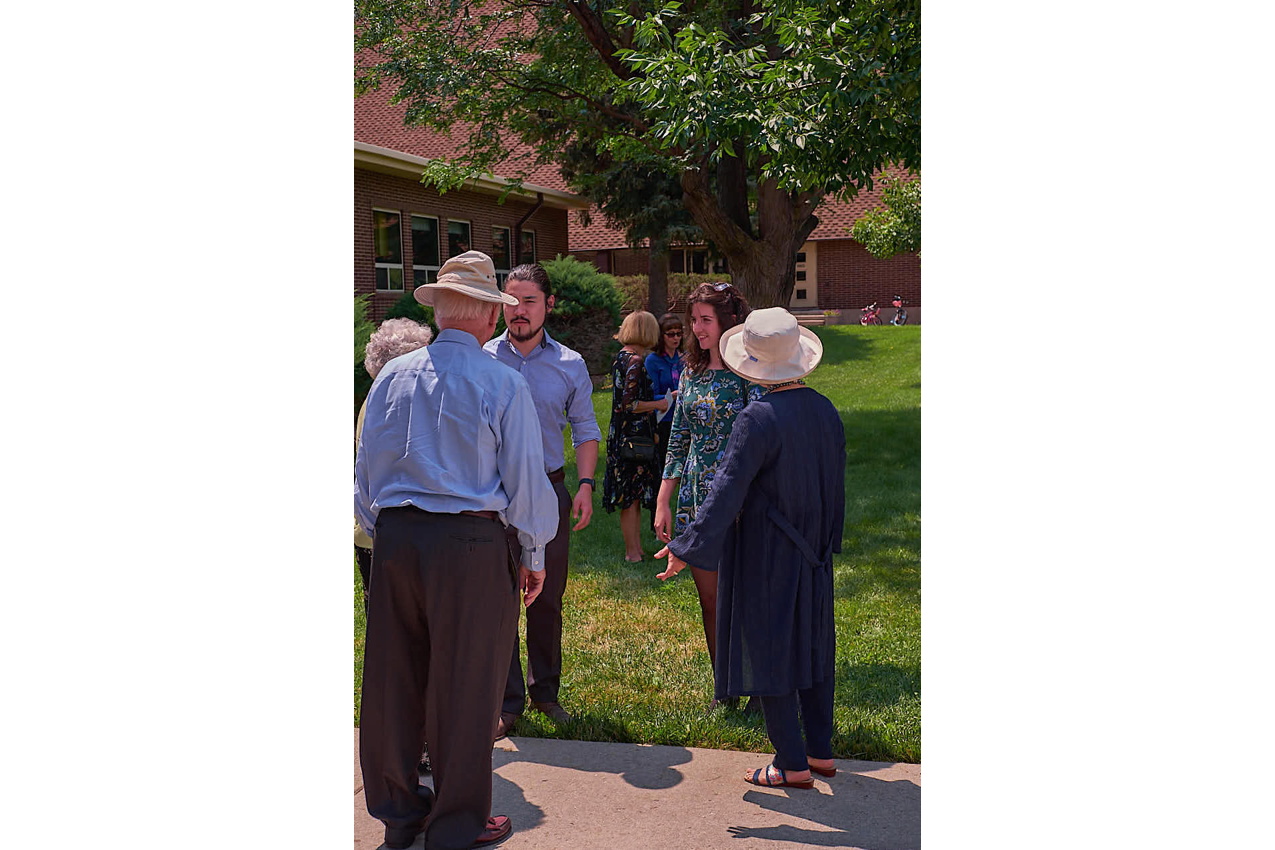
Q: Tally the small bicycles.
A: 2